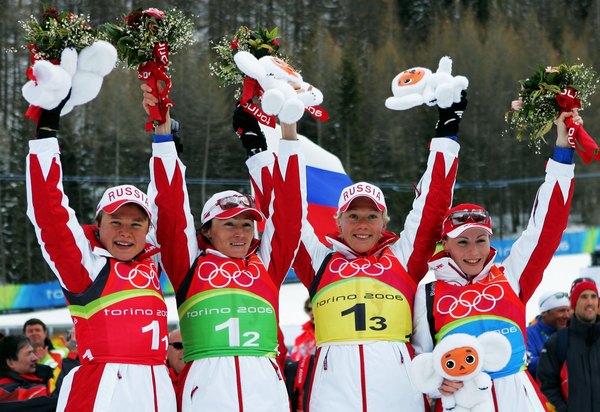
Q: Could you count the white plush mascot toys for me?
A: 4